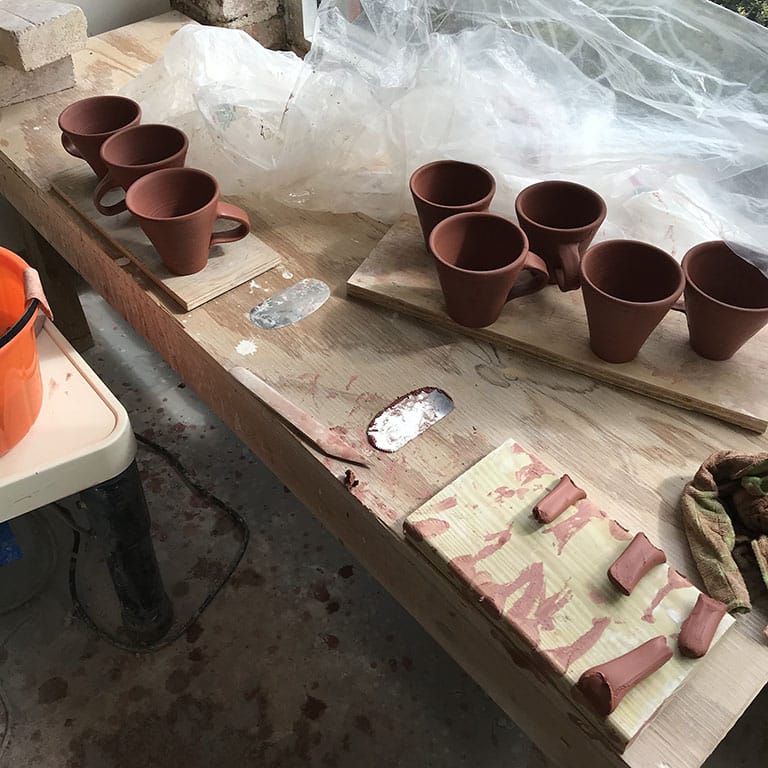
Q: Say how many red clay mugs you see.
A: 8